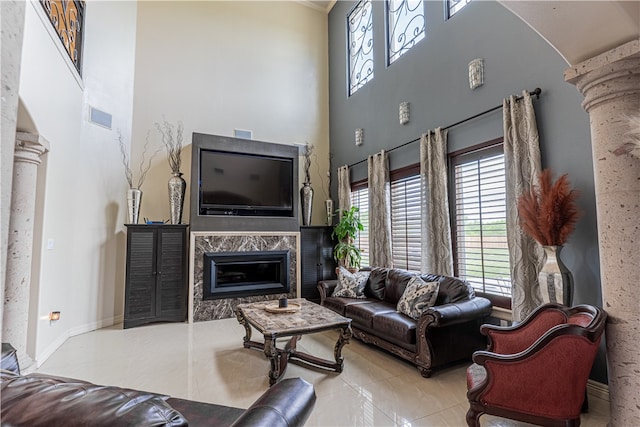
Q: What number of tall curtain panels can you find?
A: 4